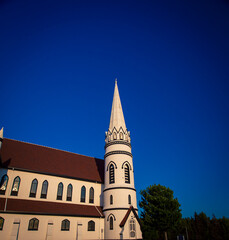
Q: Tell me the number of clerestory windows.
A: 8